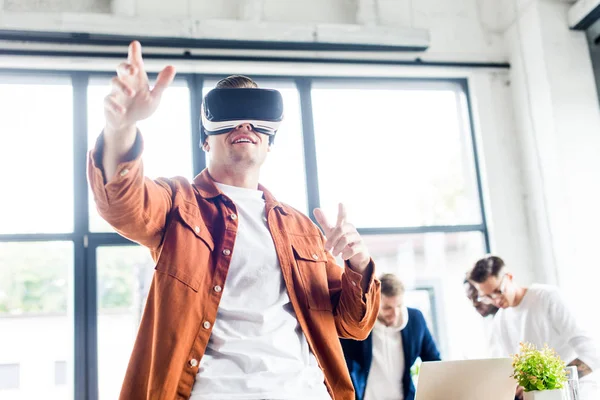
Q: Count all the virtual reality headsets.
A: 1